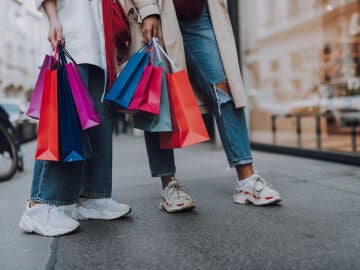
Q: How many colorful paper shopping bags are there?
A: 8